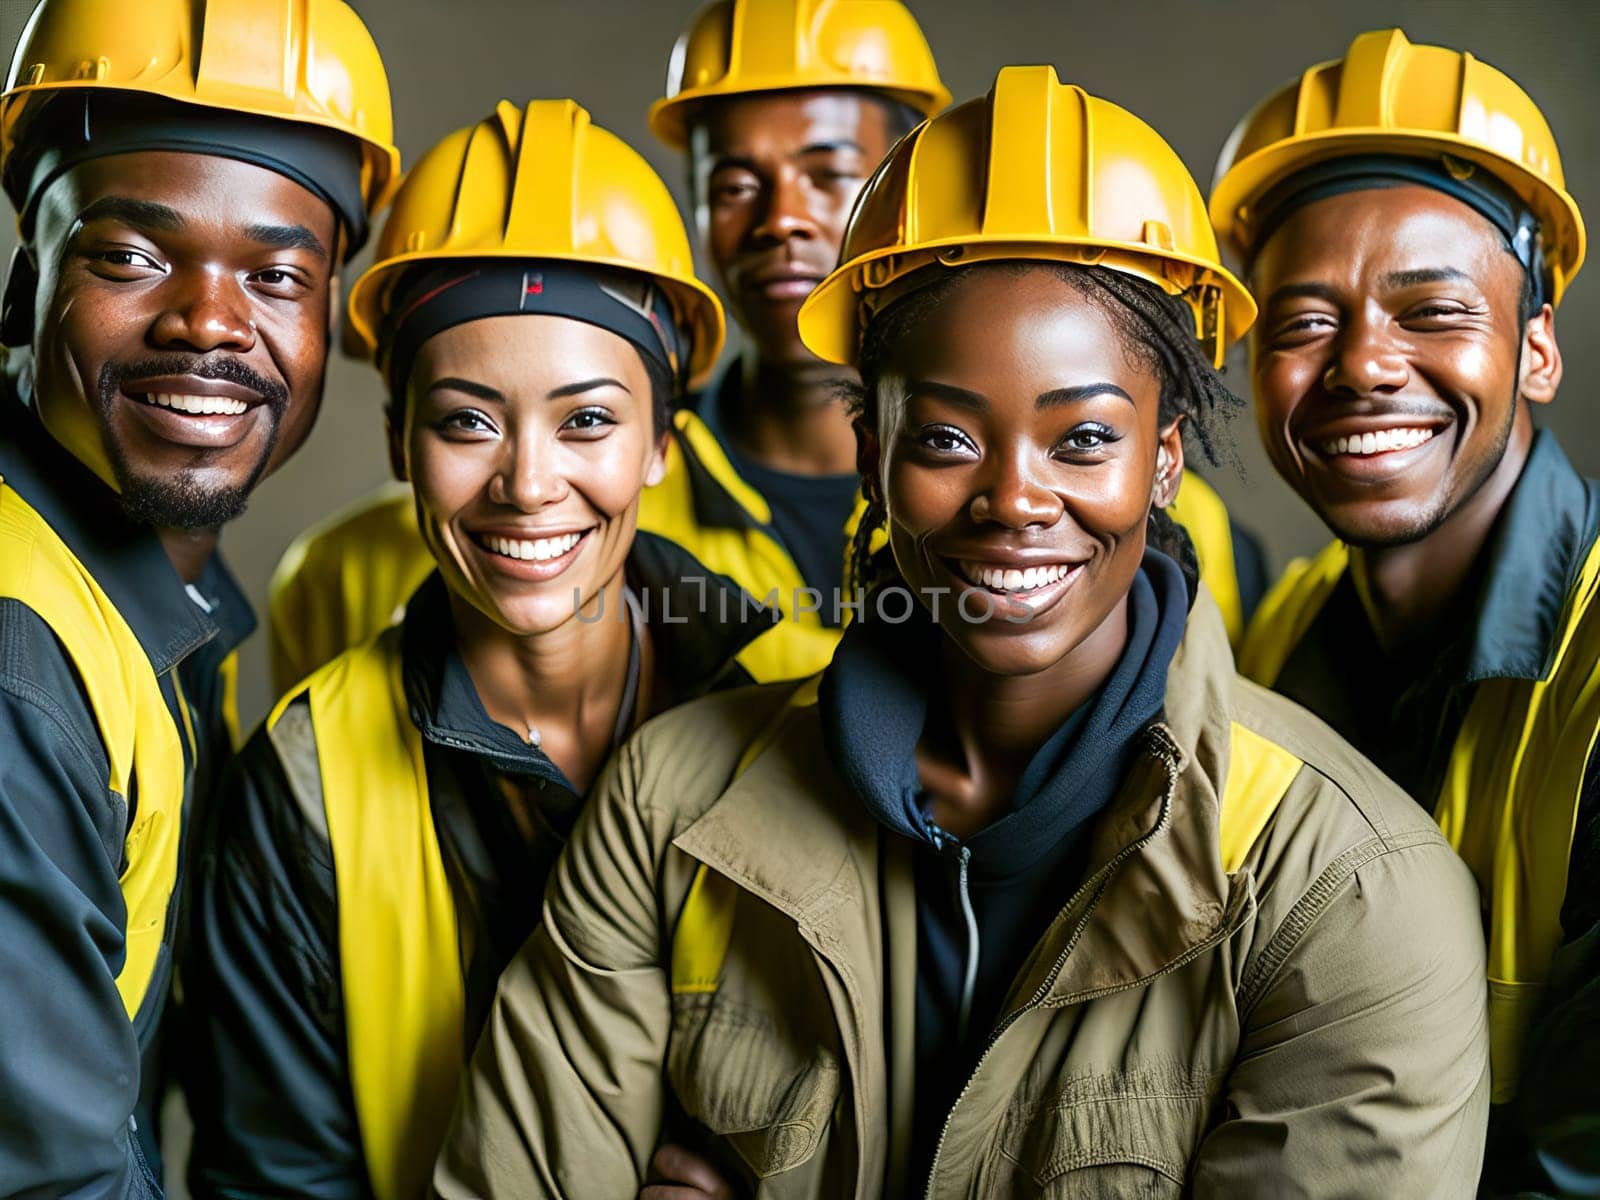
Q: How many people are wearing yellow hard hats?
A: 5